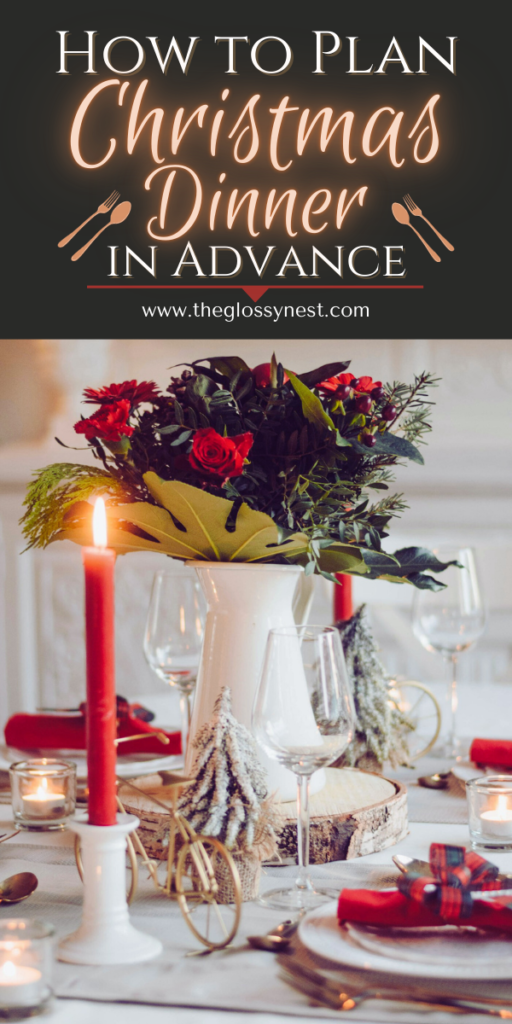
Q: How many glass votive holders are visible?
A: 3